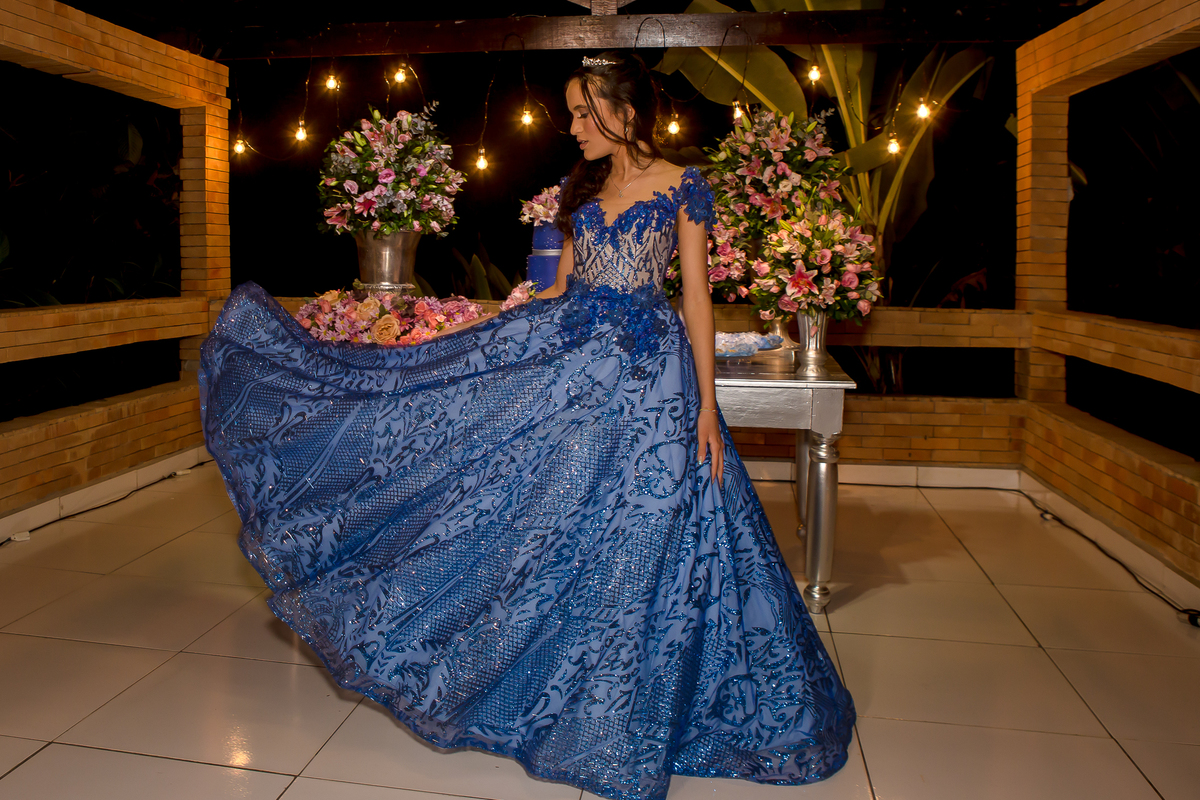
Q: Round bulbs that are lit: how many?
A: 11